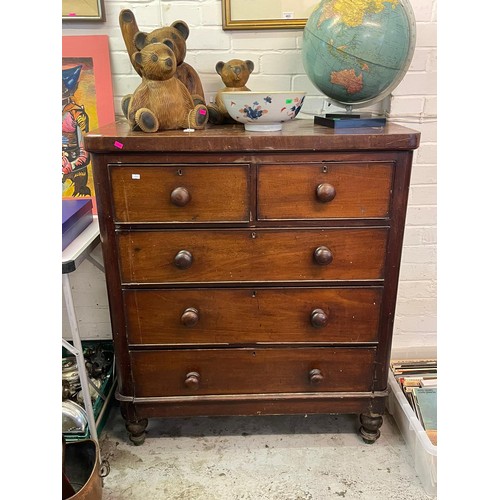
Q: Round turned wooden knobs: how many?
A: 8